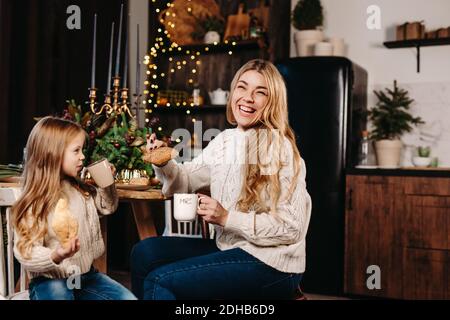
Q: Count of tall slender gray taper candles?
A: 5